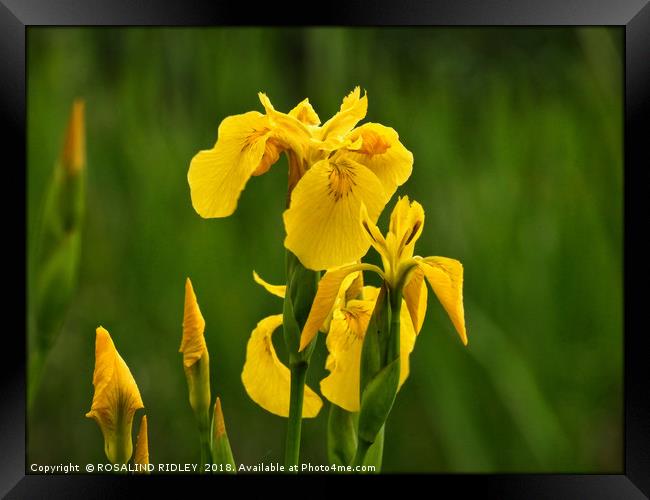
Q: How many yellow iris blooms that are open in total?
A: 3